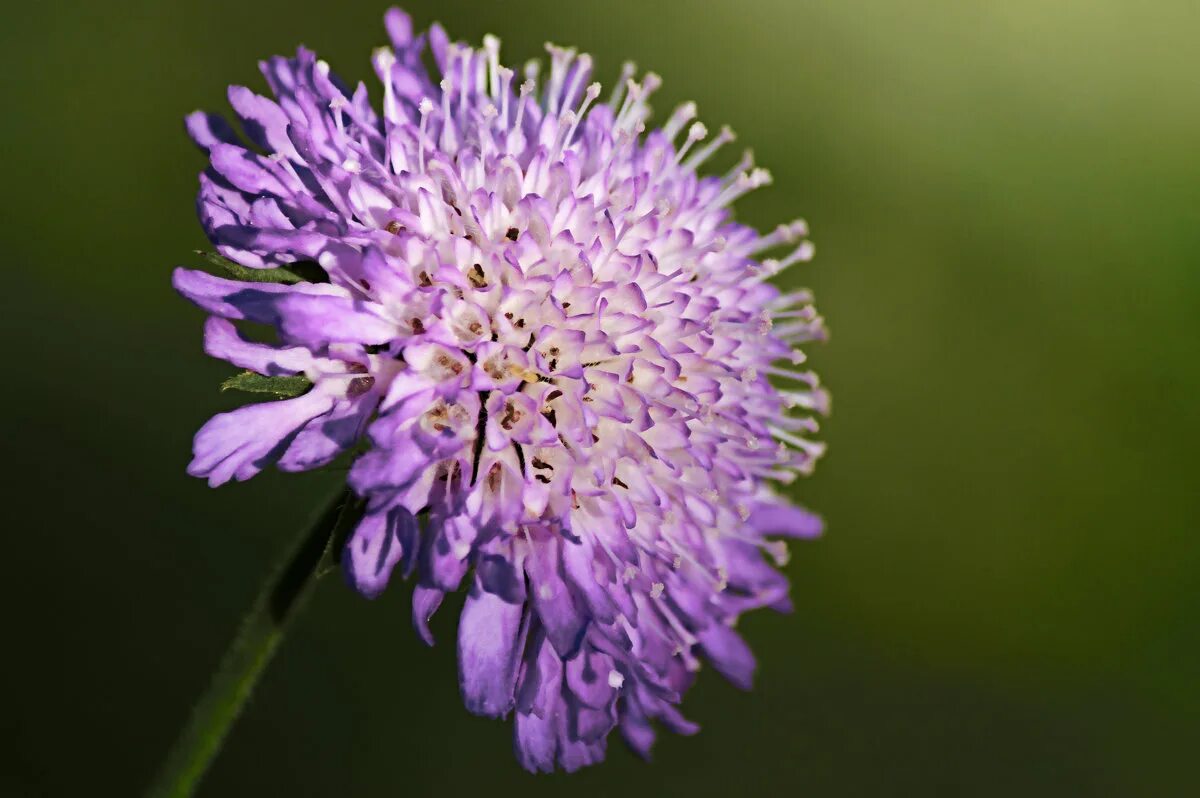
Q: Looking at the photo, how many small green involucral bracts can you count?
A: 2